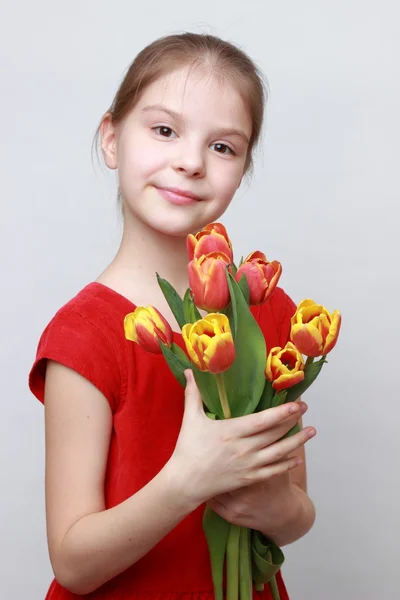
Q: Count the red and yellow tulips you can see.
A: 7